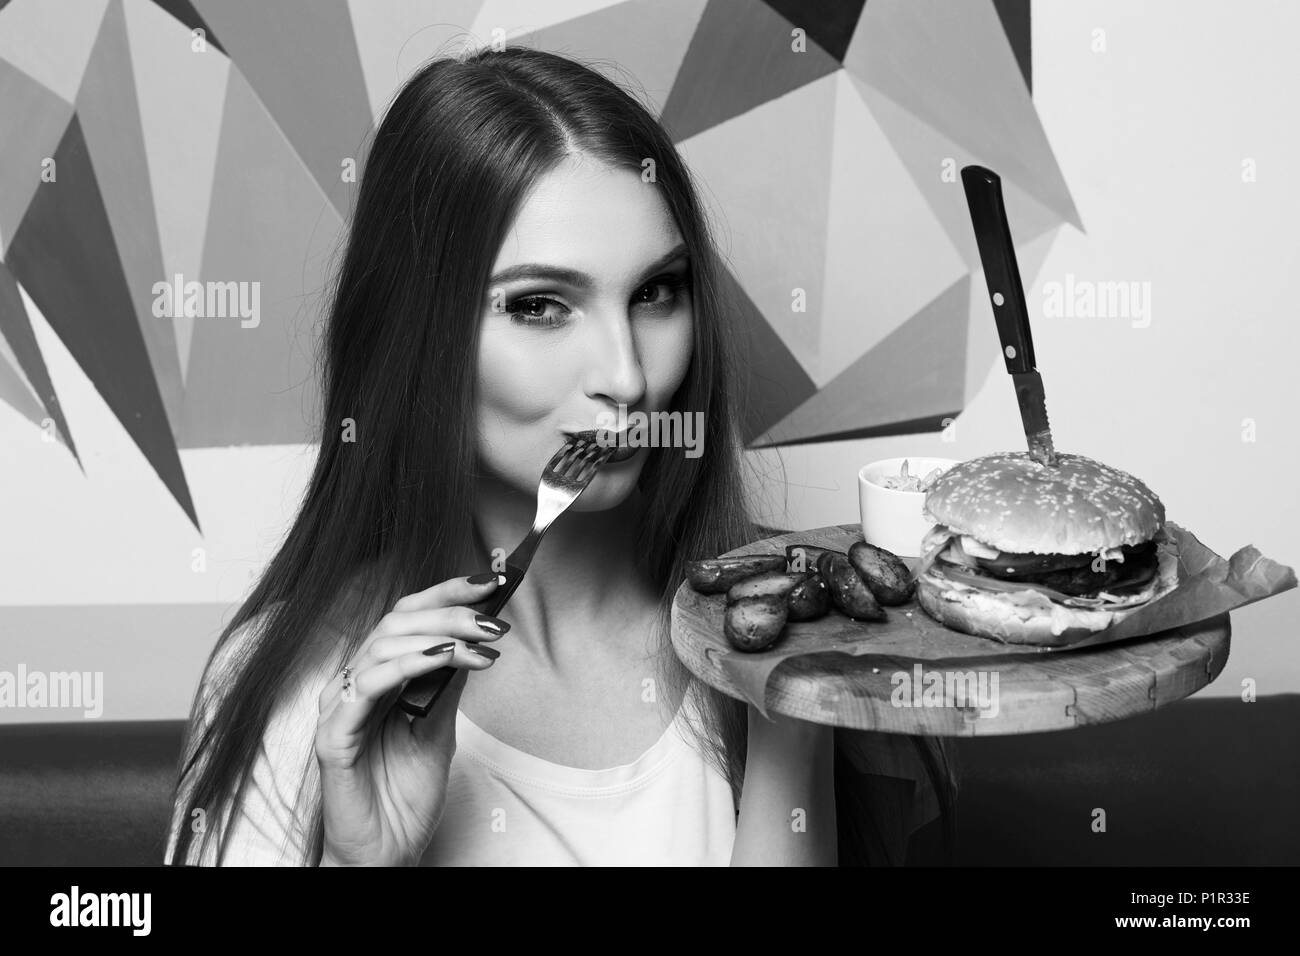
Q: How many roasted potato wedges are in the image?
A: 7